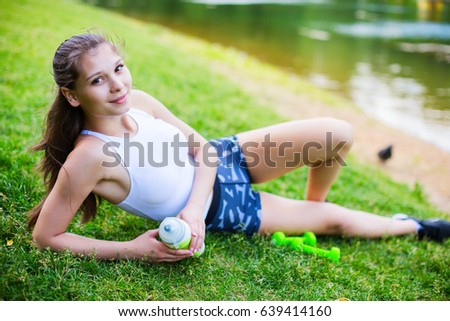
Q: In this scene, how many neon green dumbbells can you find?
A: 2